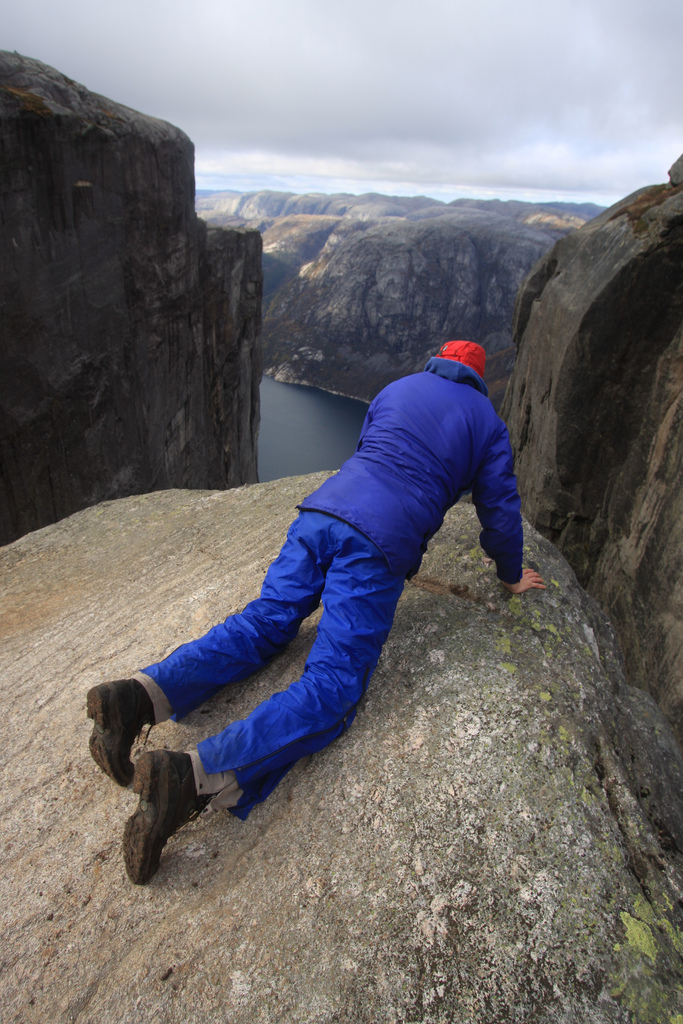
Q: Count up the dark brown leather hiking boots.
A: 2